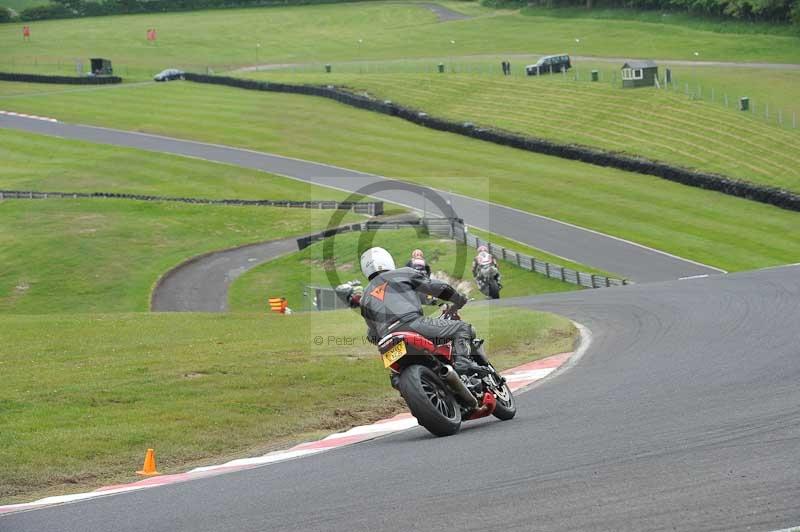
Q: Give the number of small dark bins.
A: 4